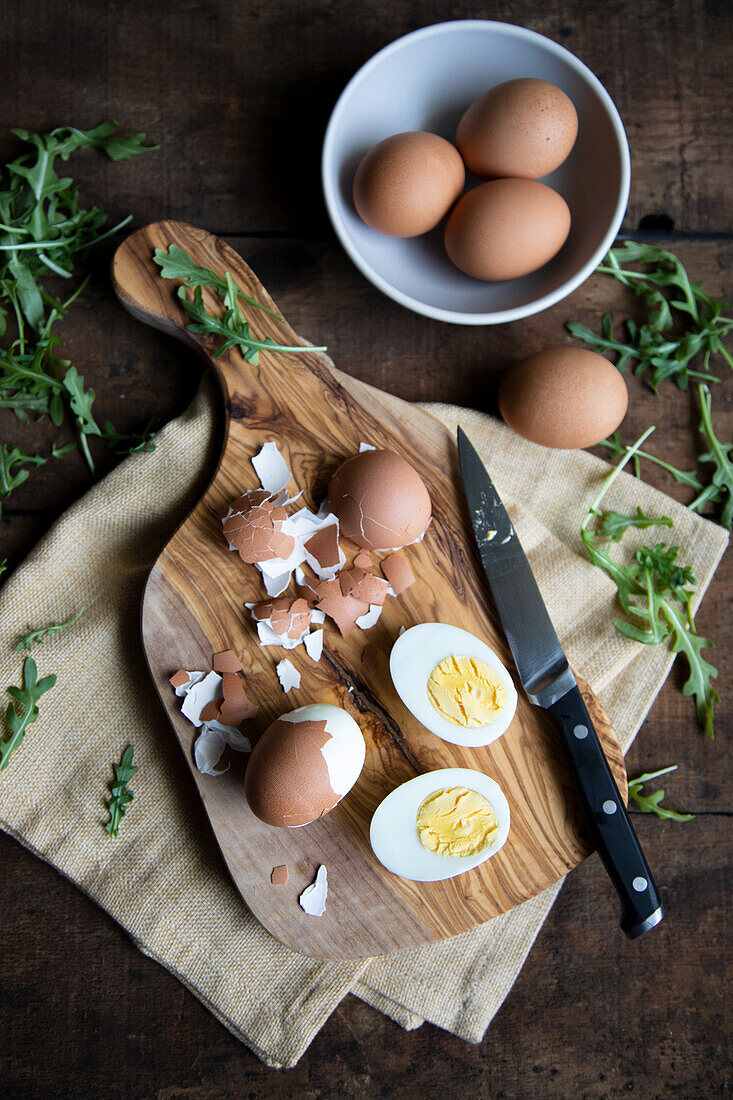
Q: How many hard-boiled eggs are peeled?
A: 1